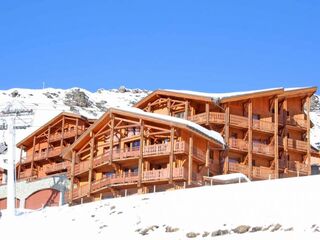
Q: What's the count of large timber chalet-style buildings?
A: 3